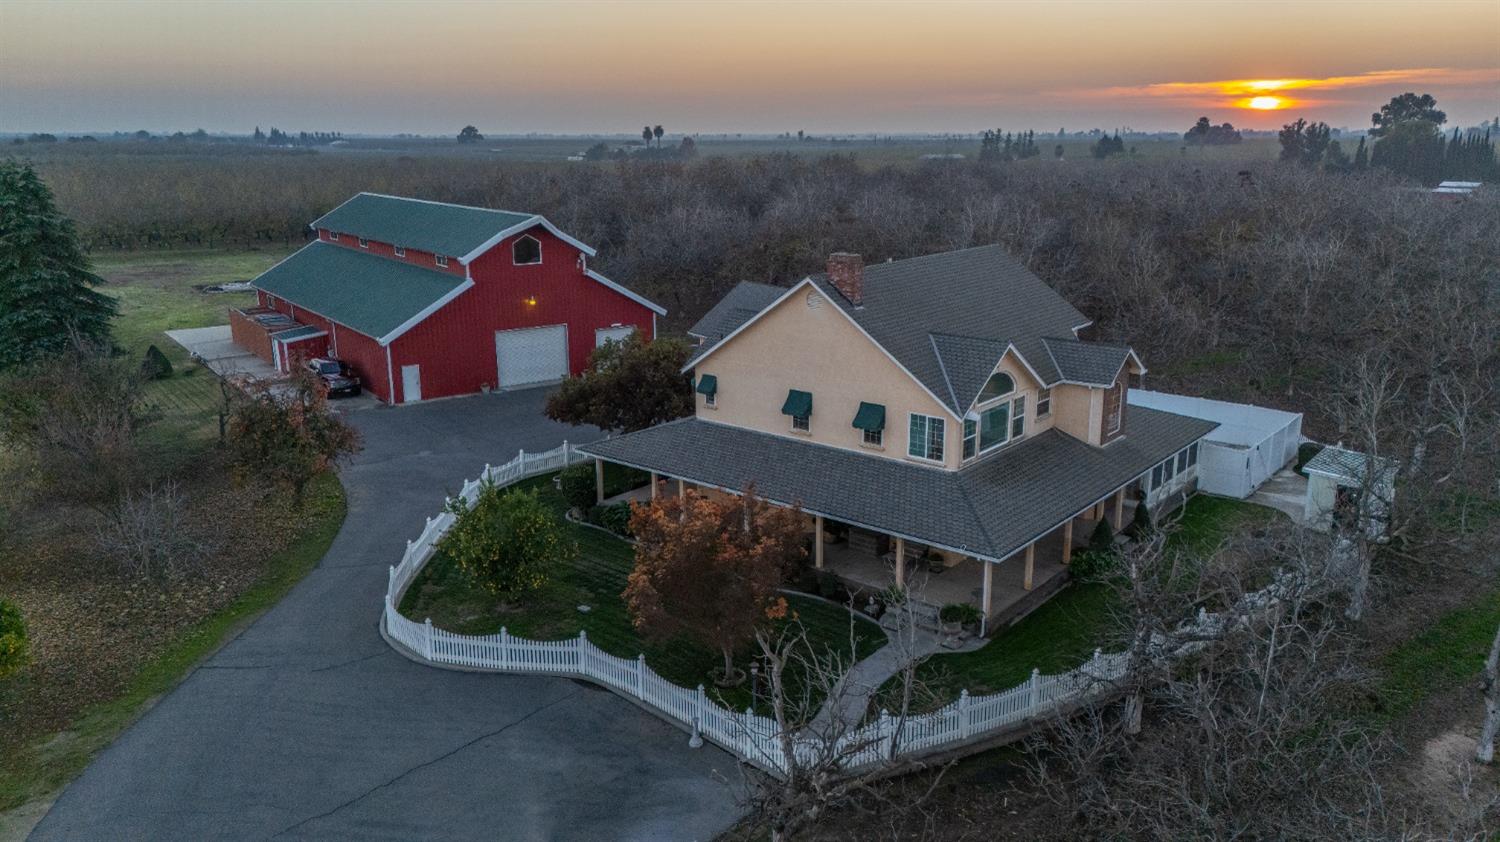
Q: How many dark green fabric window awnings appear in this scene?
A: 3